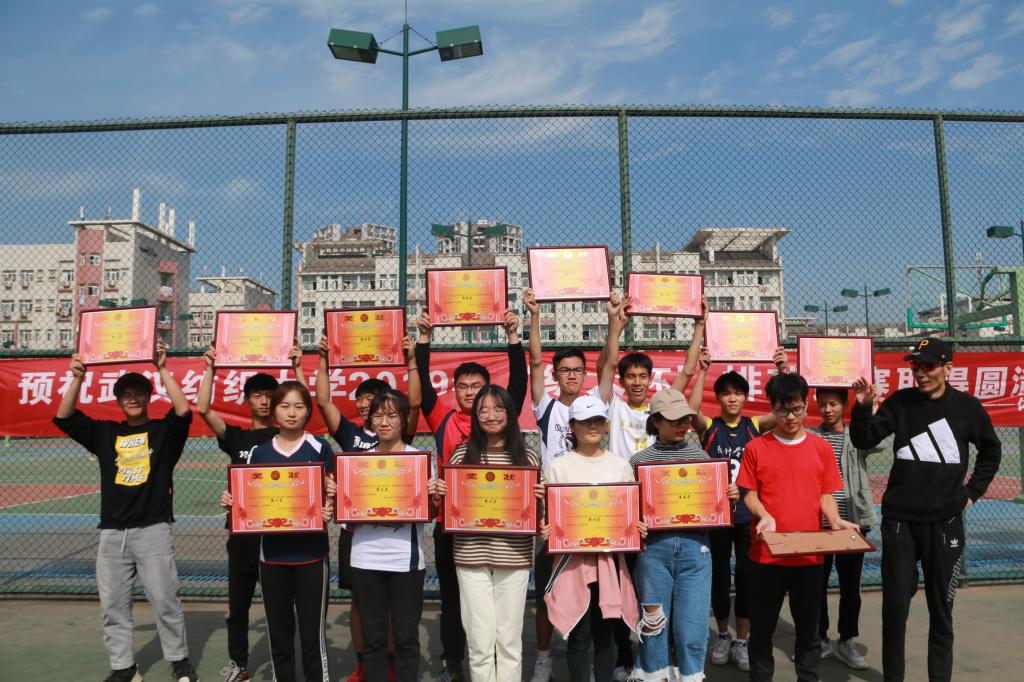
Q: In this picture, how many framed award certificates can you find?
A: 14